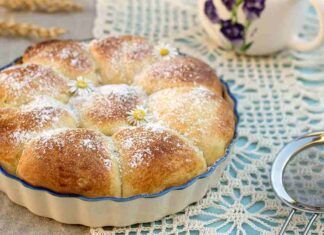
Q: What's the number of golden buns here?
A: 9